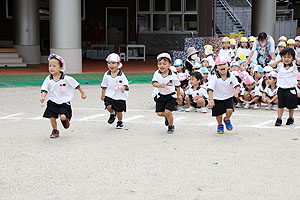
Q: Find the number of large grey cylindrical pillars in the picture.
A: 3